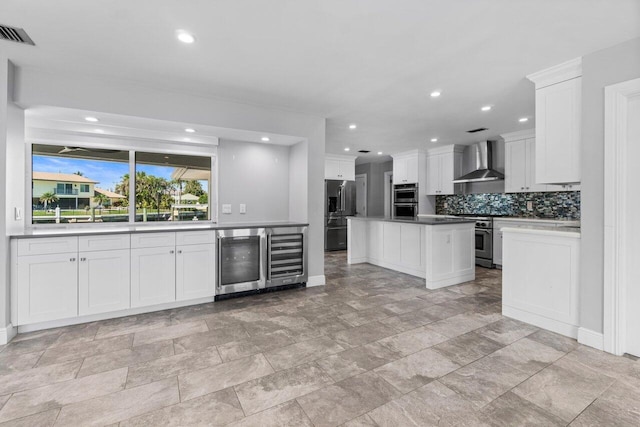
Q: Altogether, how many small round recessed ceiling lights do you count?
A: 11